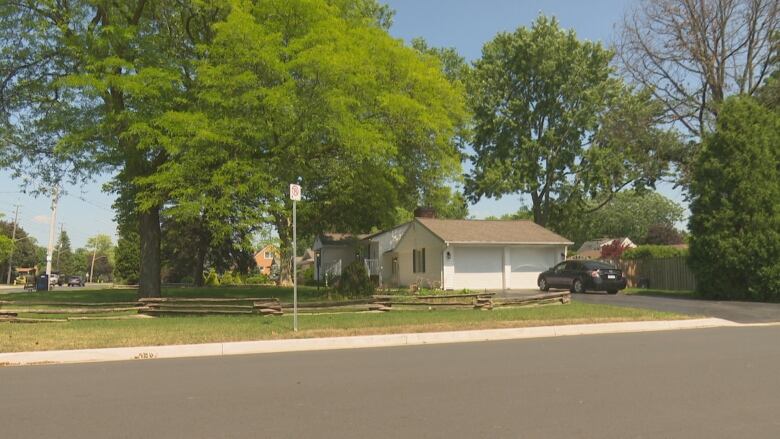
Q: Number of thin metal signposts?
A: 1